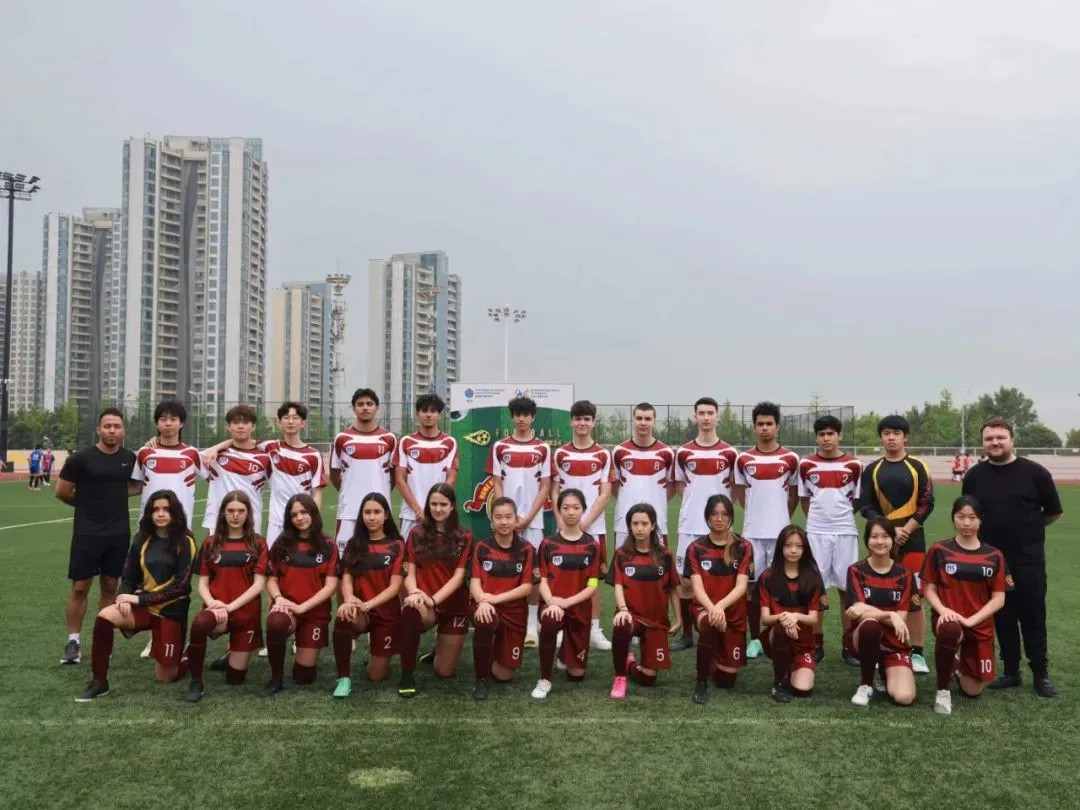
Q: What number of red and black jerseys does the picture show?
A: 11